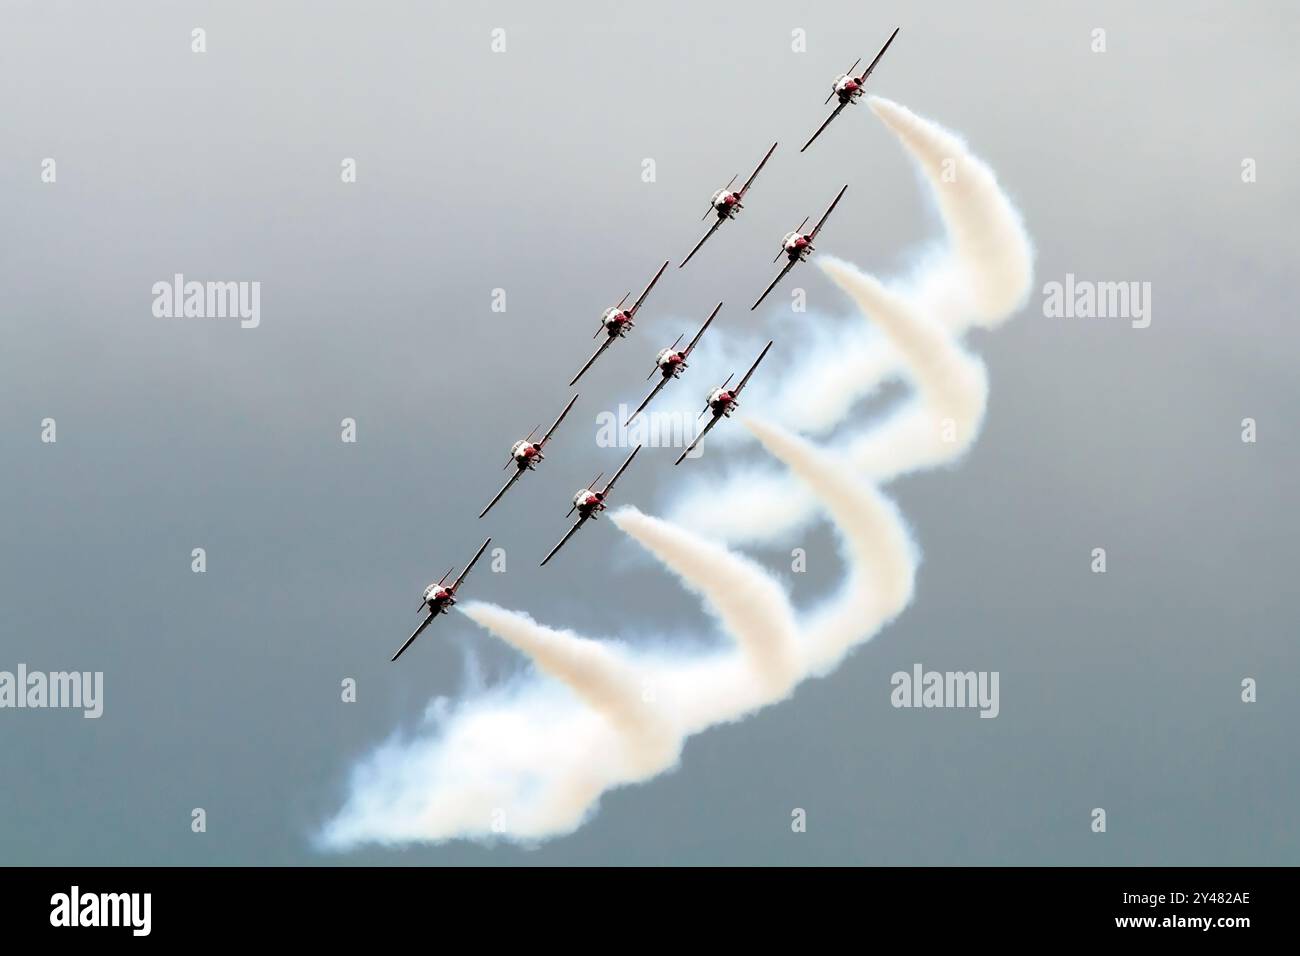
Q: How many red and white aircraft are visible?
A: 9